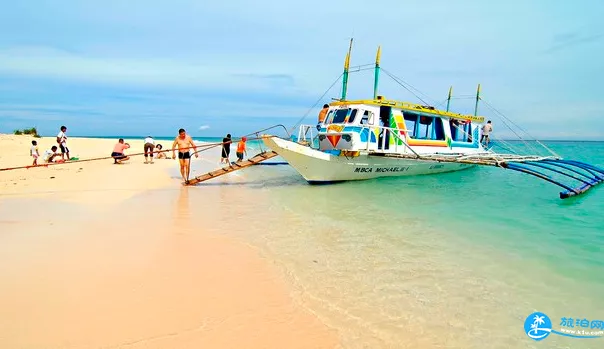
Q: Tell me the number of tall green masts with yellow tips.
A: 4